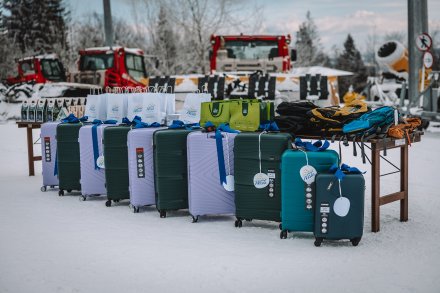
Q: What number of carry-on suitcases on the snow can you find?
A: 10